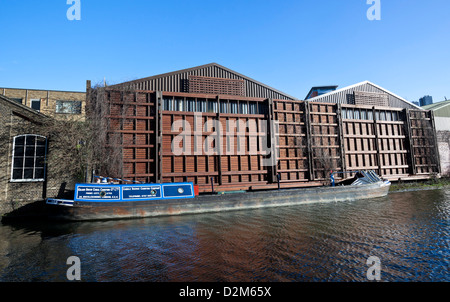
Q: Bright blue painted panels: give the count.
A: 3